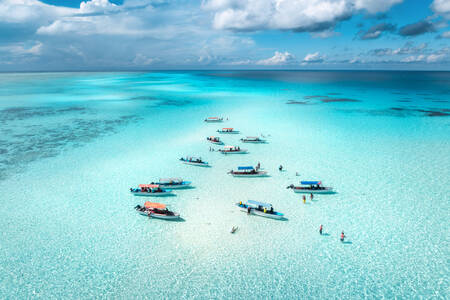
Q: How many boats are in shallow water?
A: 12